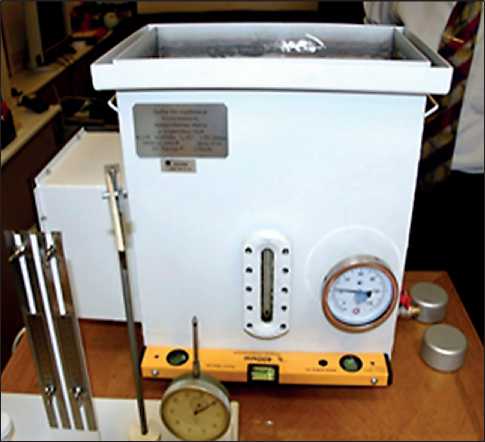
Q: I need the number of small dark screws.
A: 10